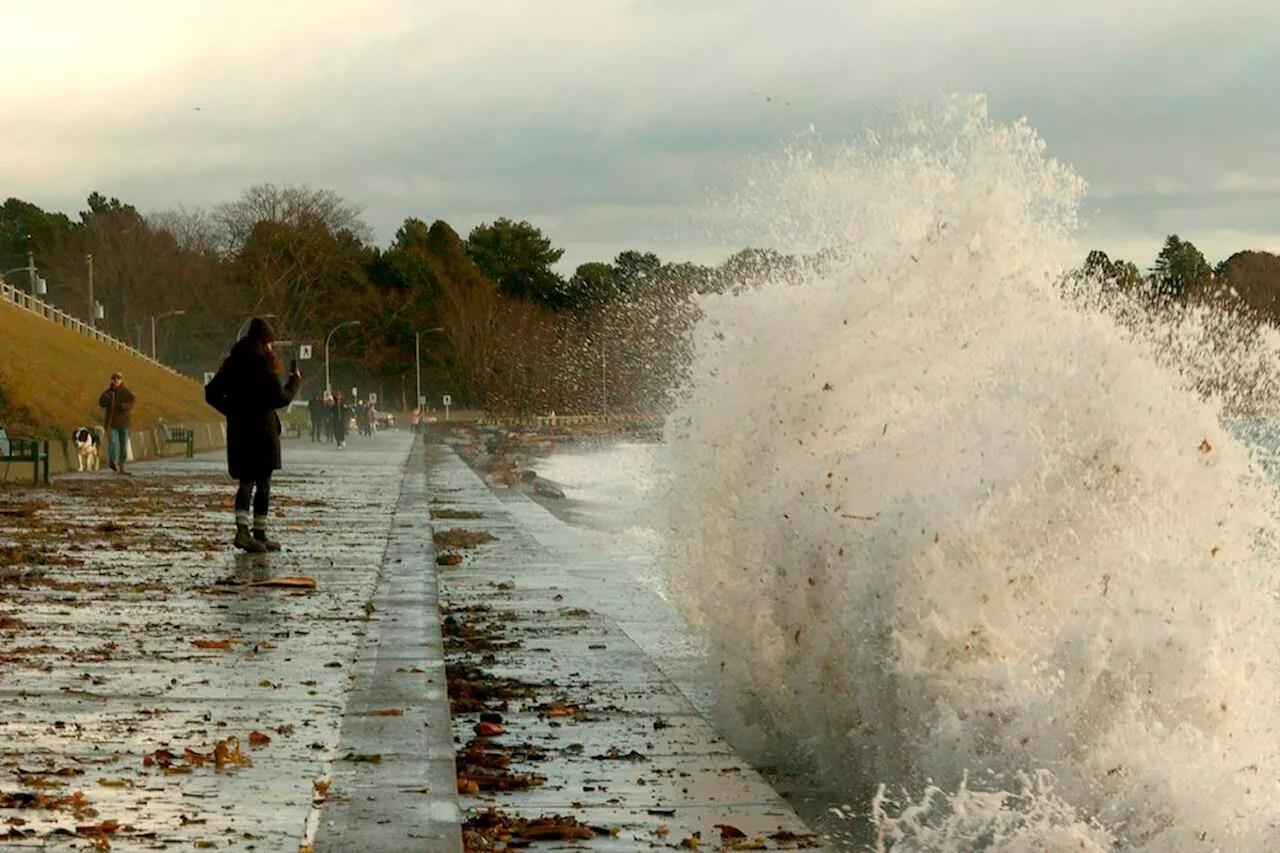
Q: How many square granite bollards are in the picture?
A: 0